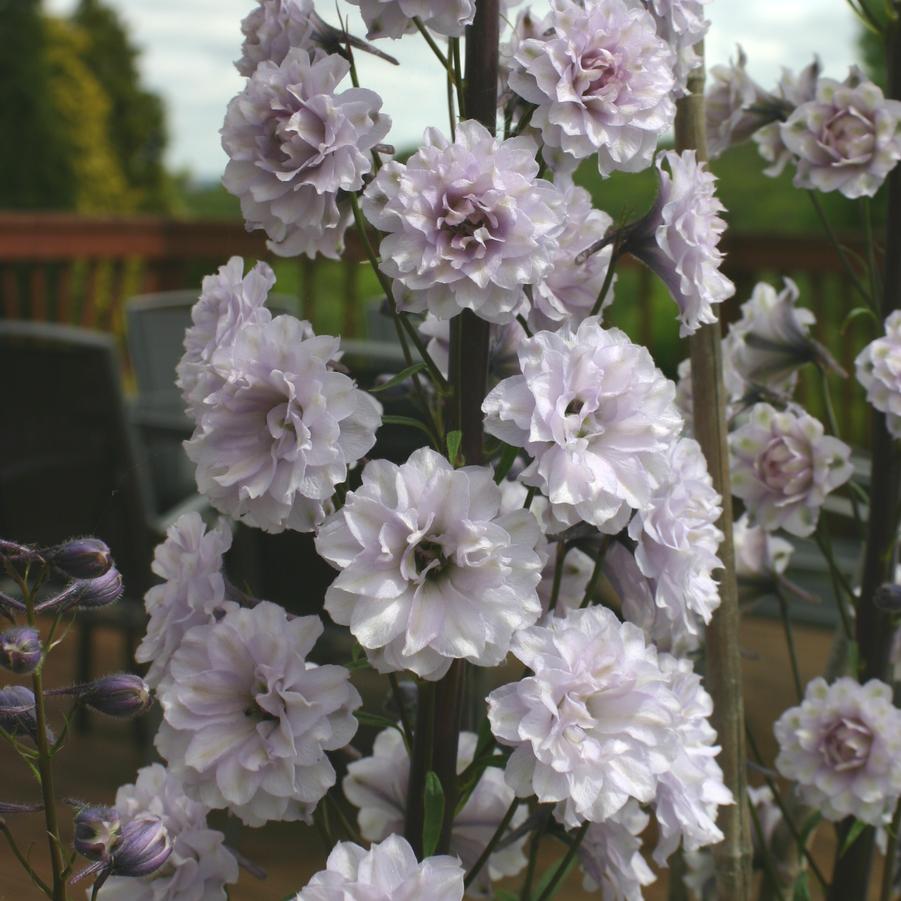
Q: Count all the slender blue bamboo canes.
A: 0